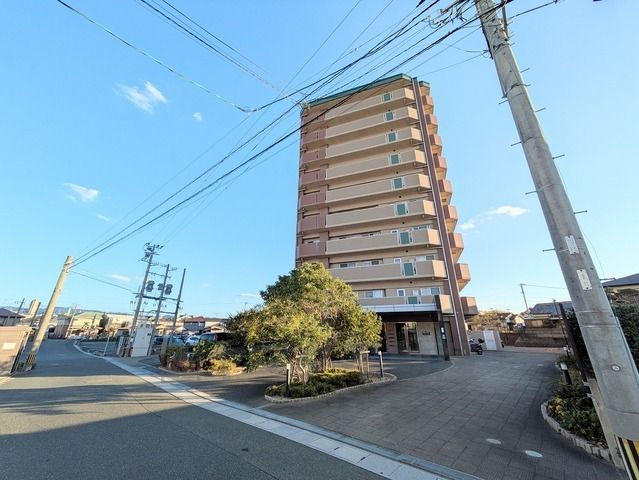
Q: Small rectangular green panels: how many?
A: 9